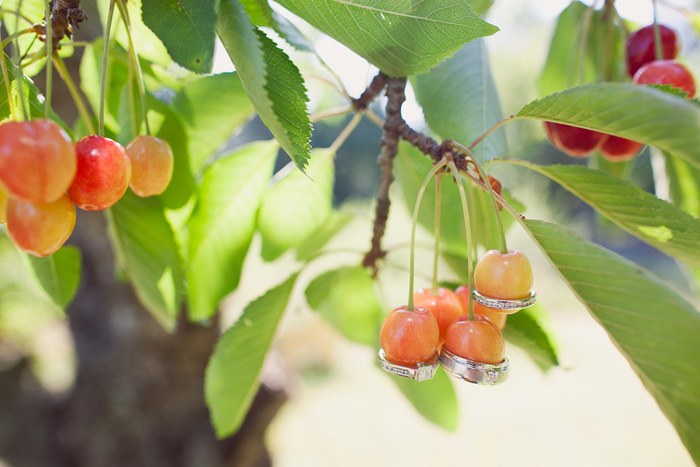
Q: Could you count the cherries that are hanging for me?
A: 14